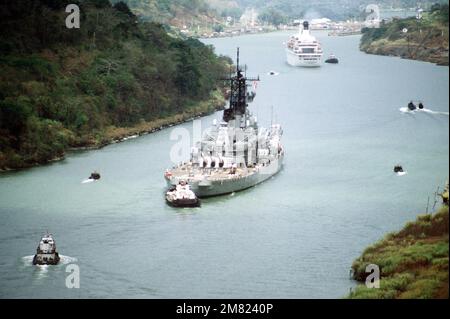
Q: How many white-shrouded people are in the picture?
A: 0